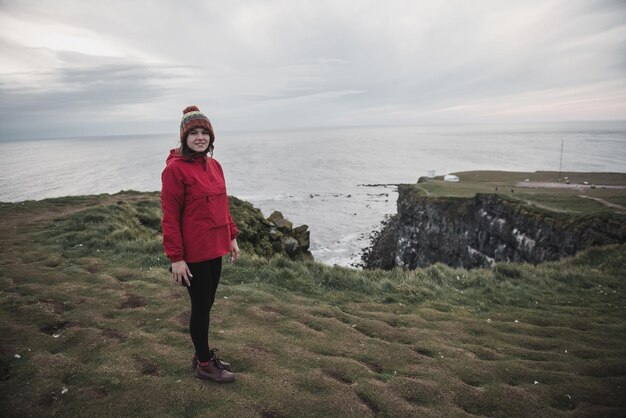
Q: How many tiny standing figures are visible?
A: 2